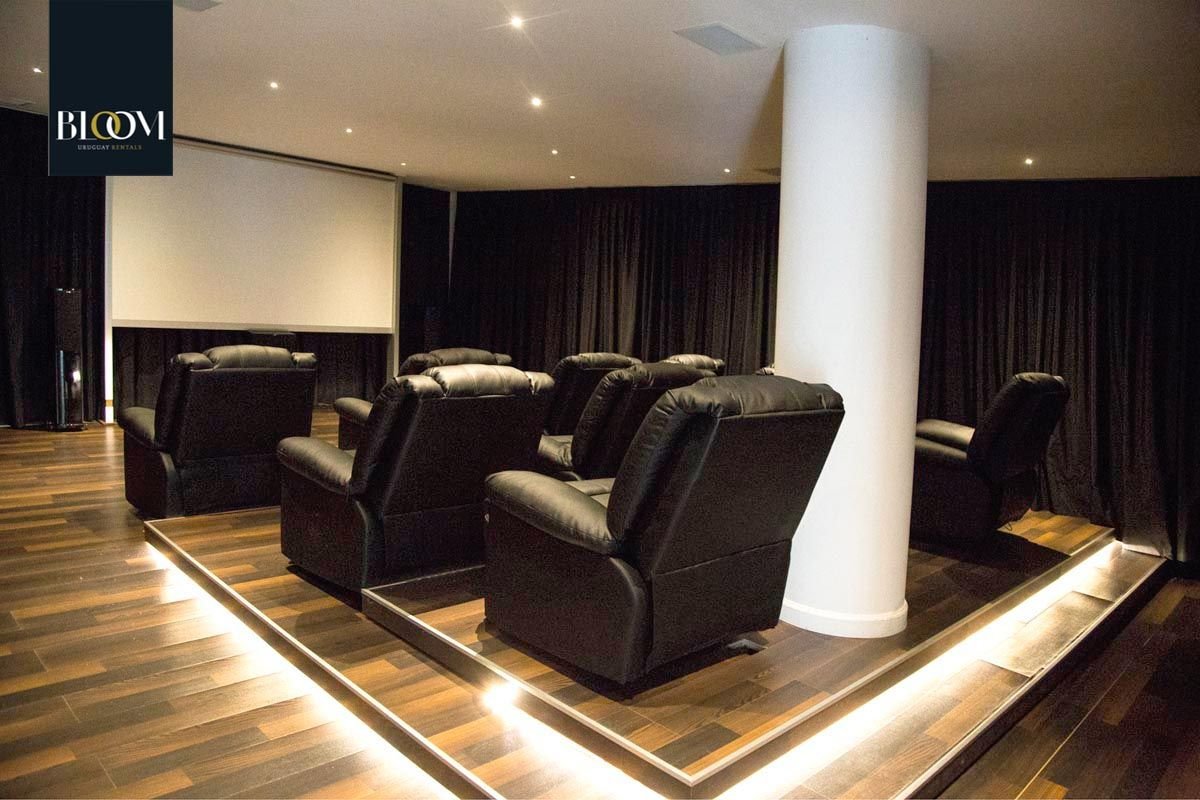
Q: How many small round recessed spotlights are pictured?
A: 10